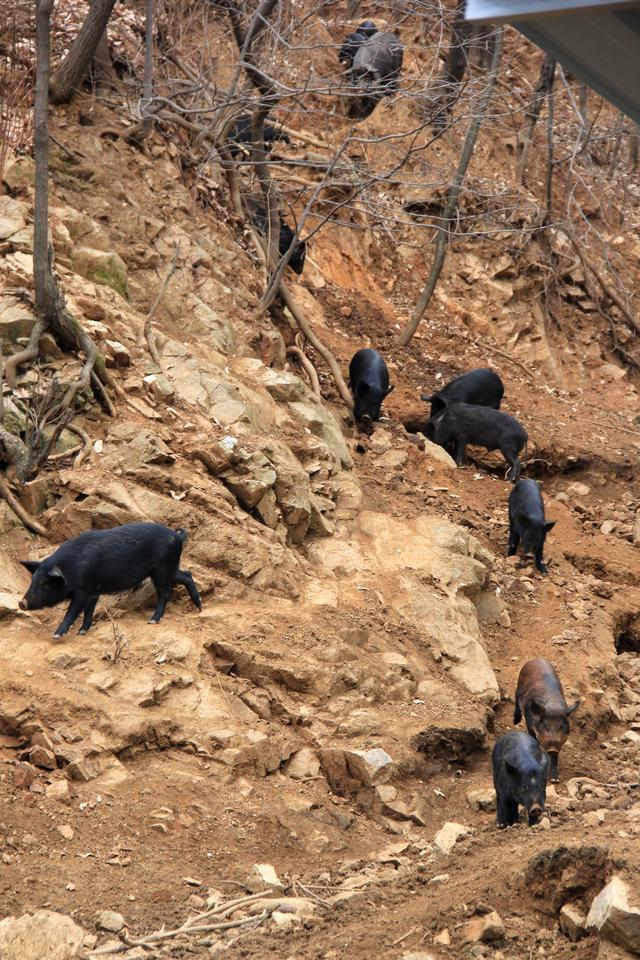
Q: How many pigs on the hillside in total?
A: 11